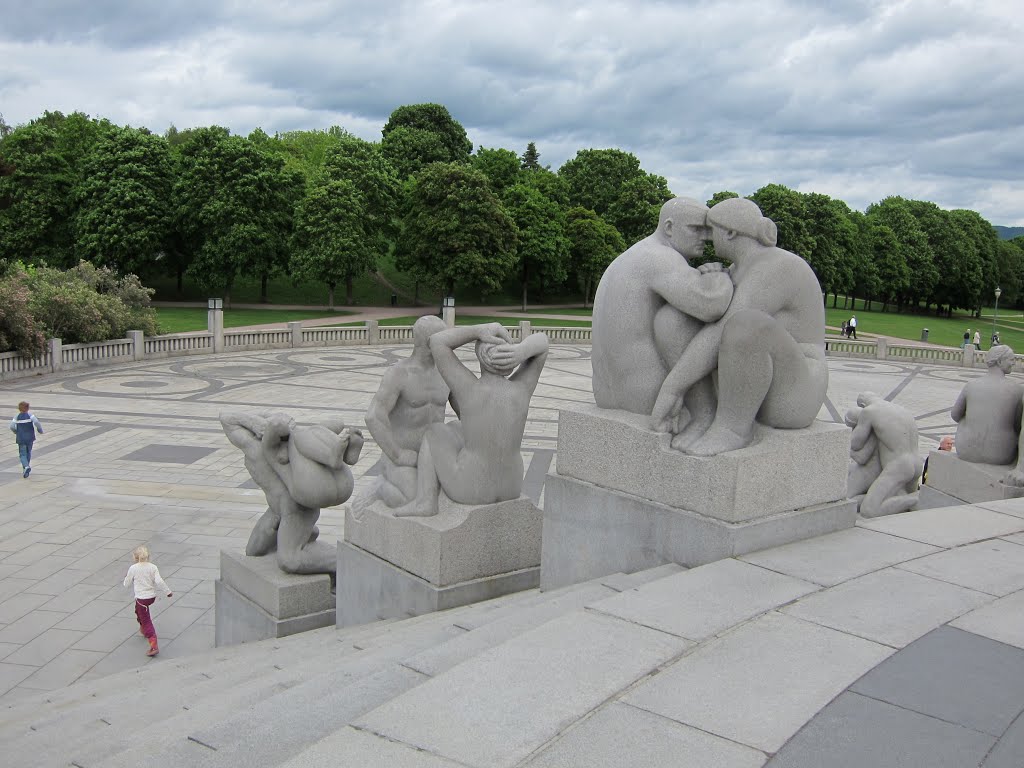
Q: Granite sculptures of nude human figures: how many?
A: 5